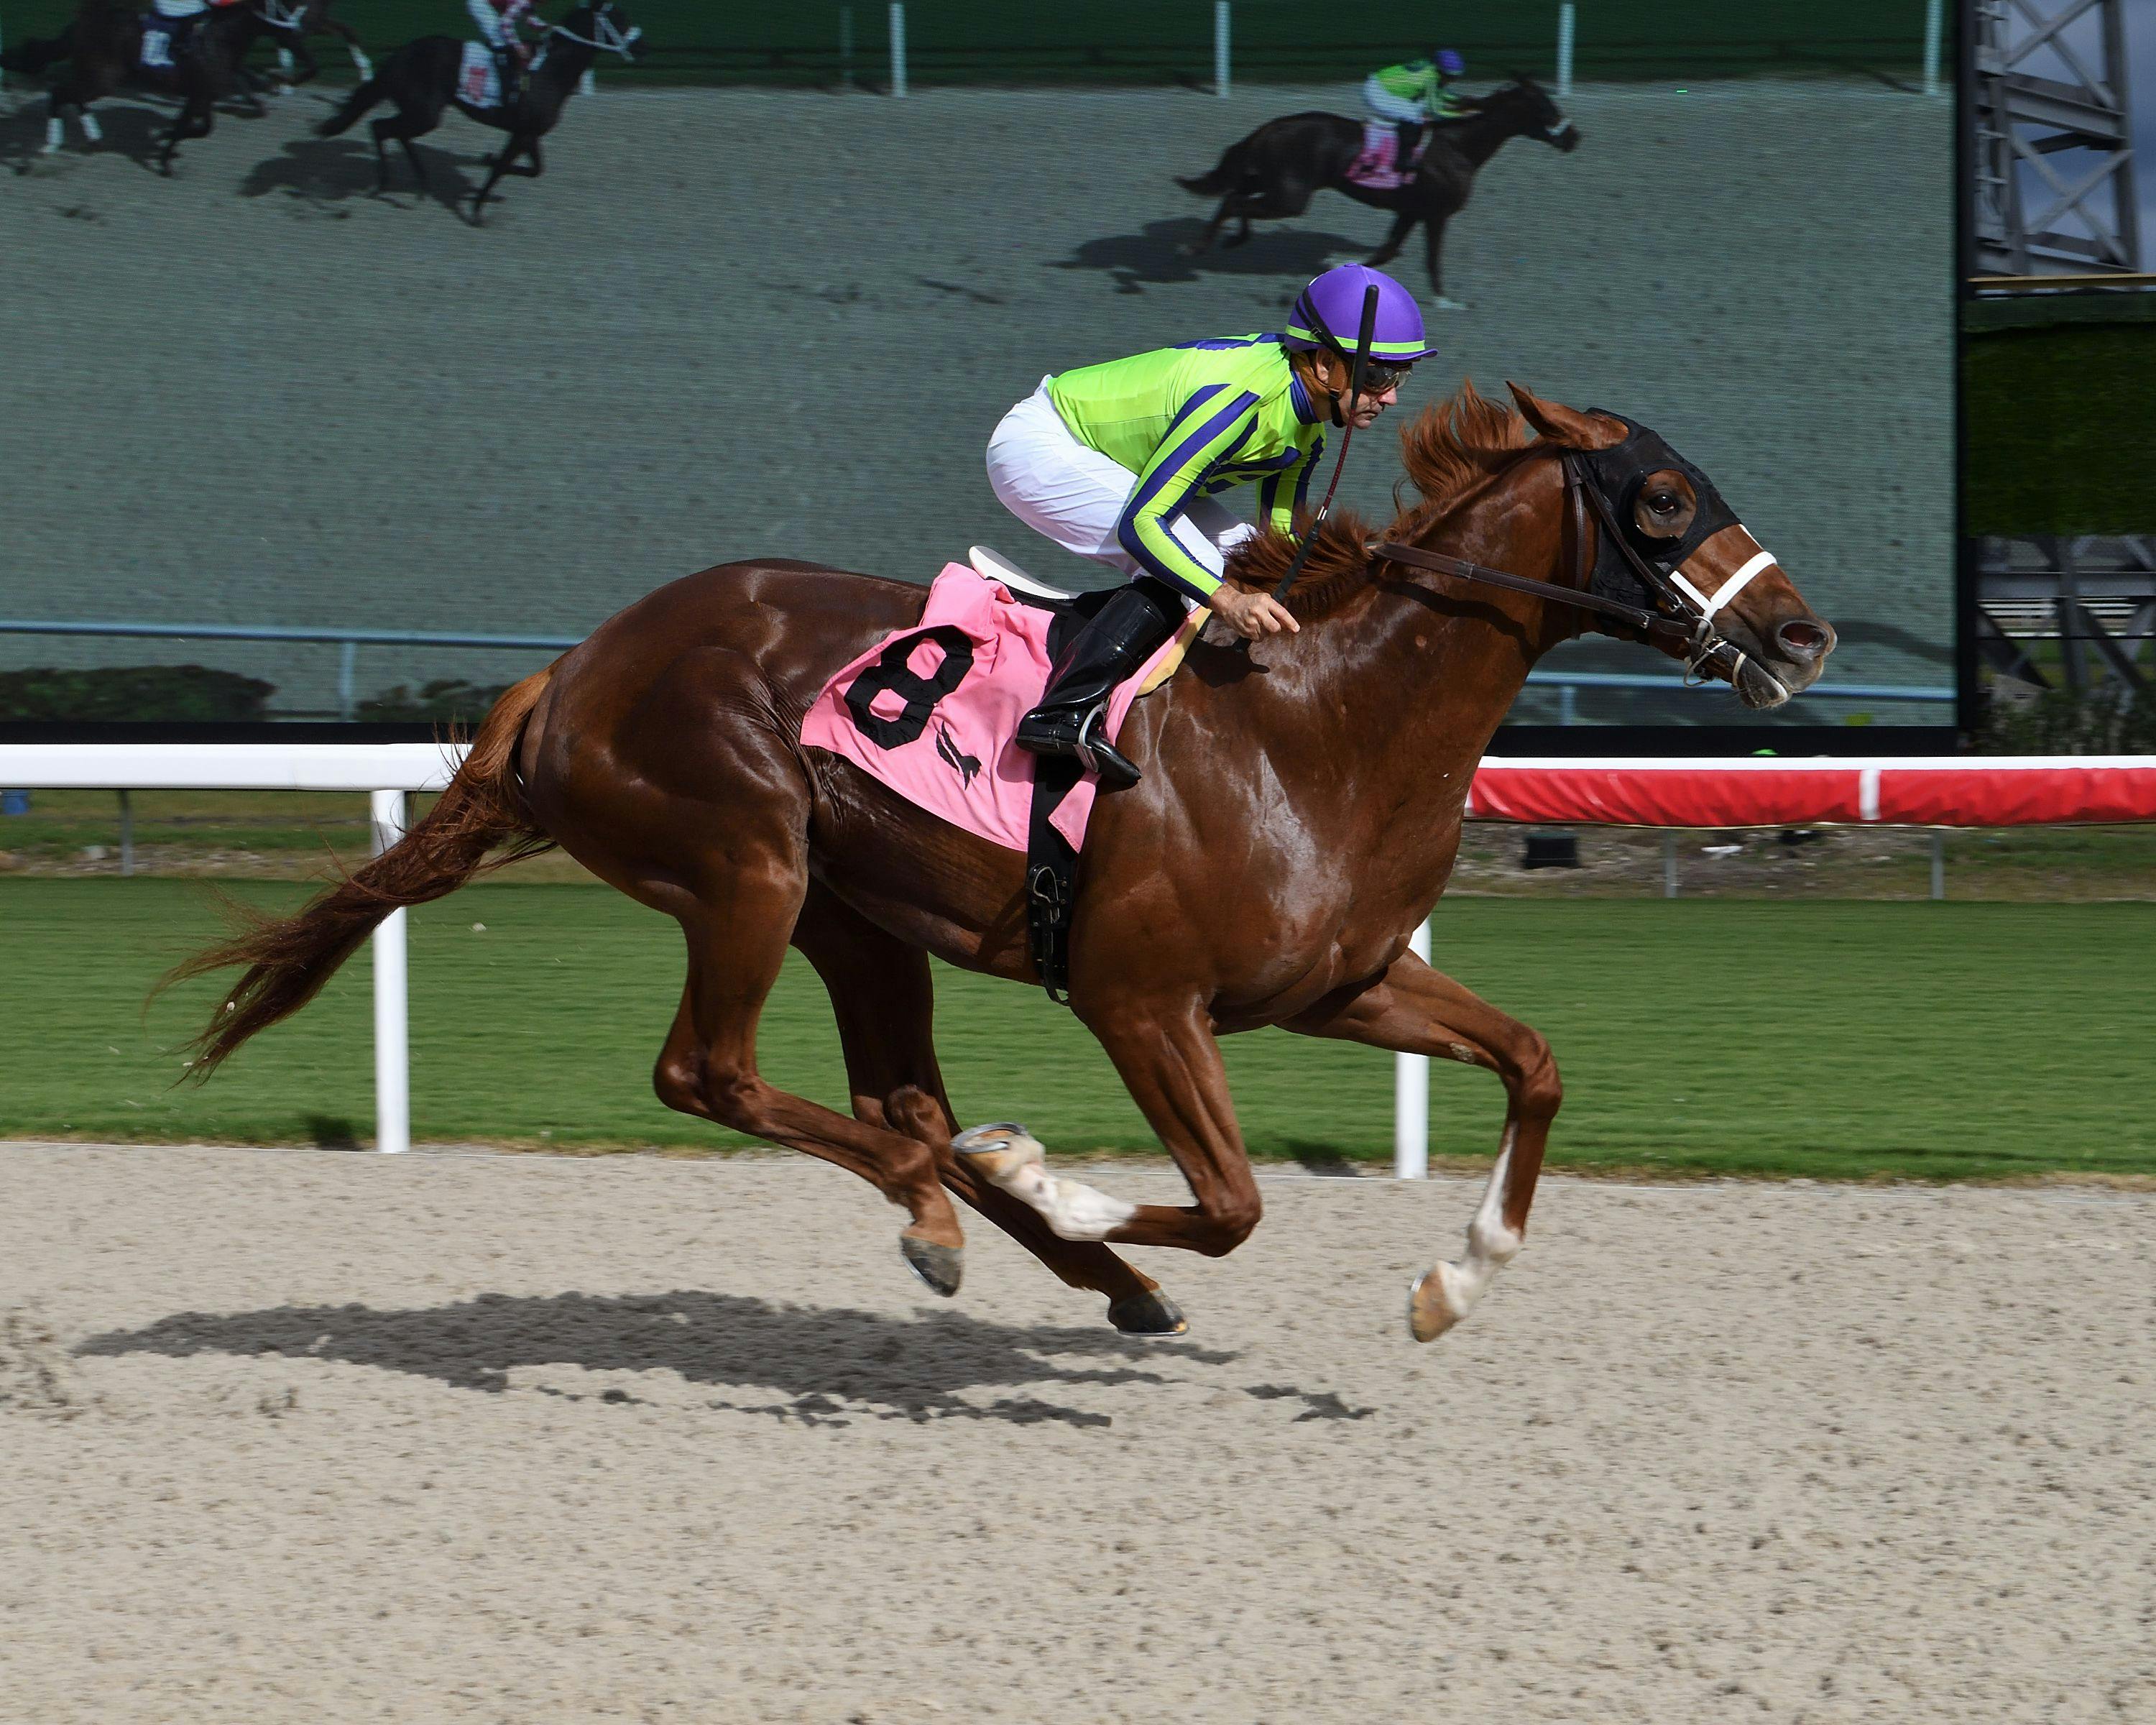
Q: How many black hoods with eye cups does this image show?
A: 1